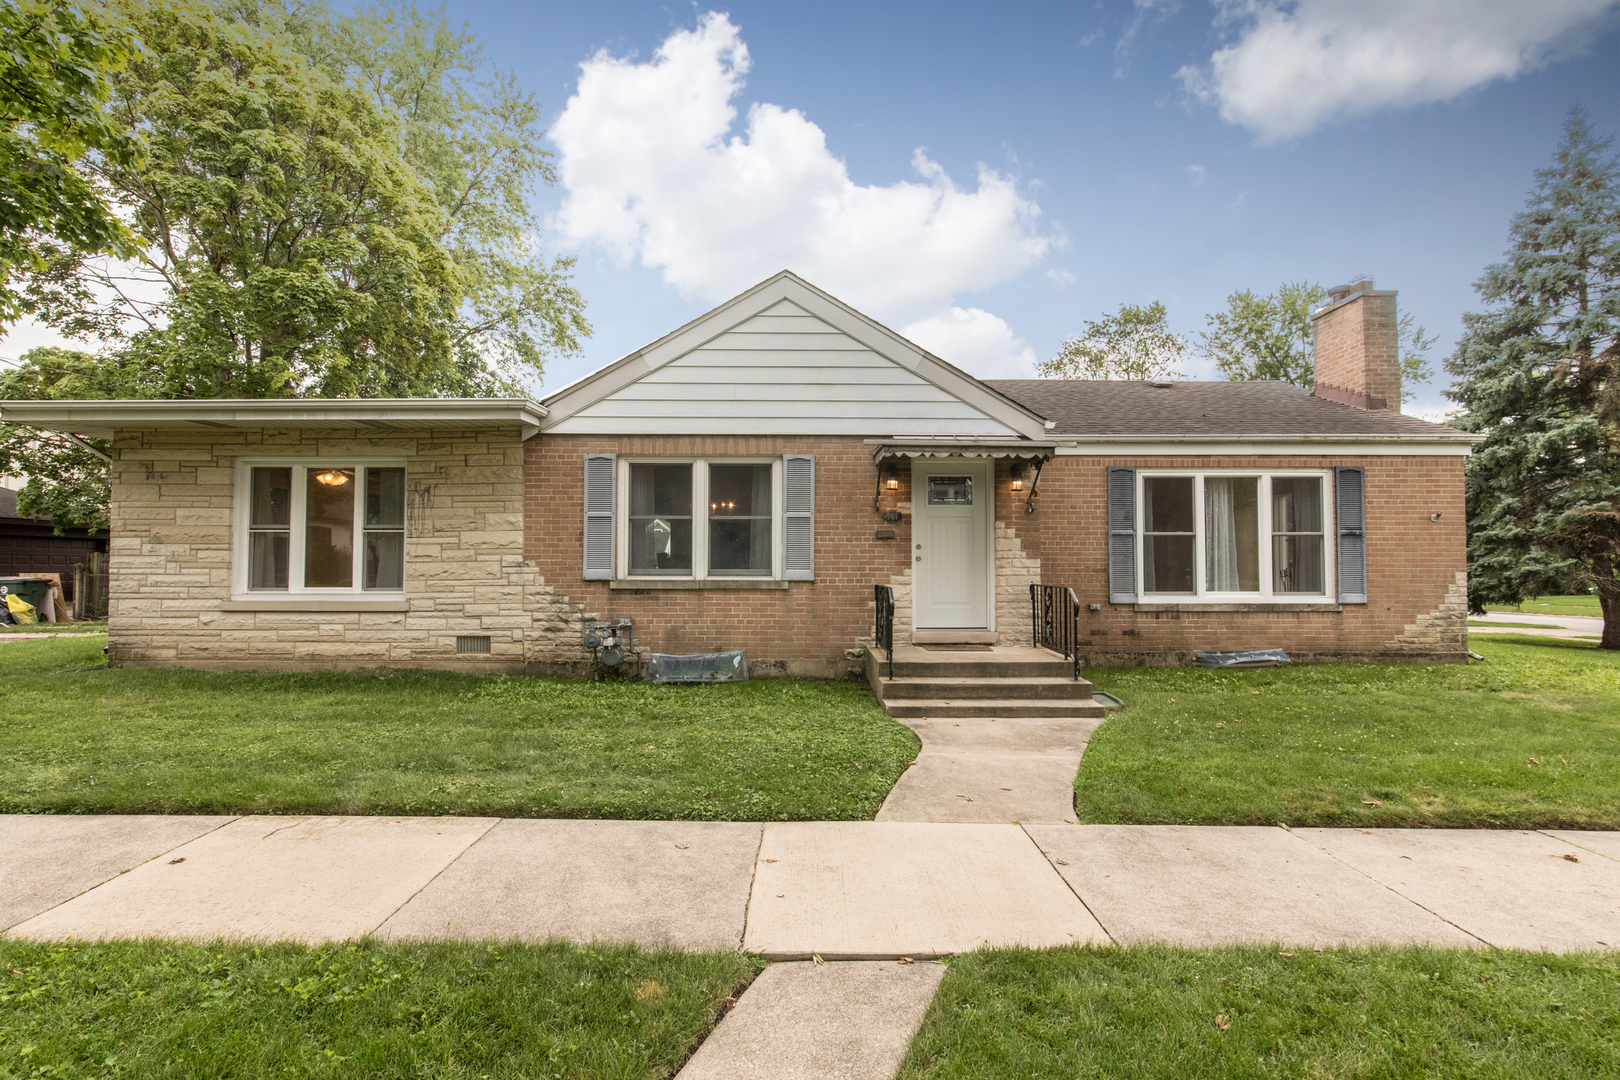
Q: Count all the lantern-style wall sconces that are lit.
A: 2